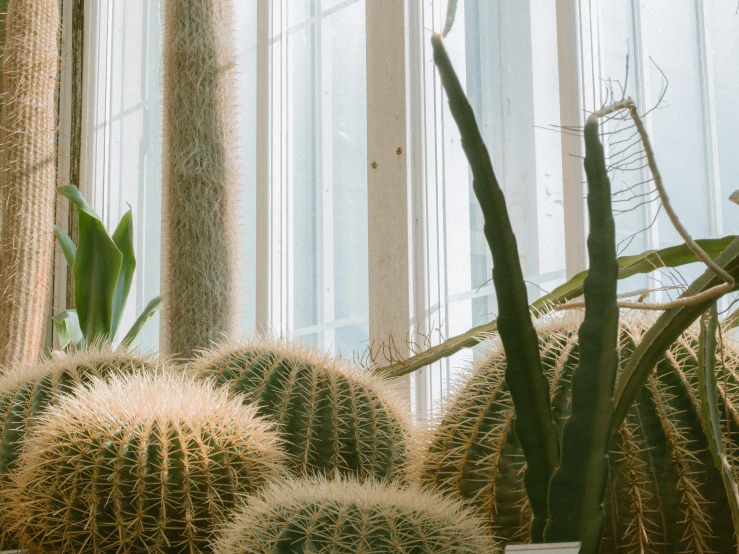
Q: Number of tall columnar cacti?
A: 2